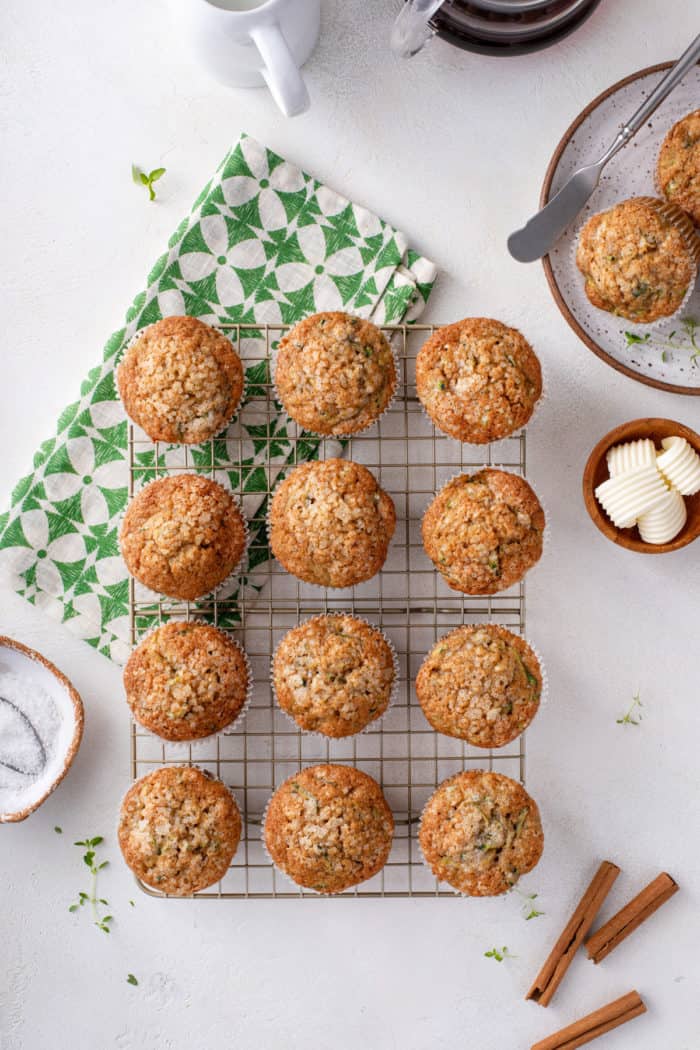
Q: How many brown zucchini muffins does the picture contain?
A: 14